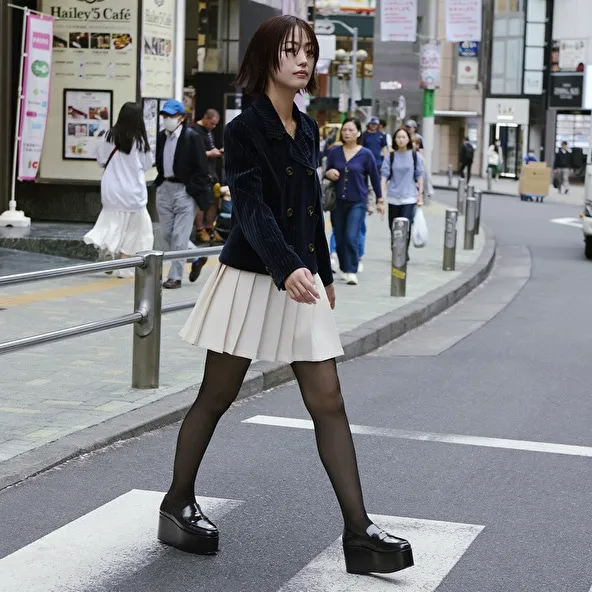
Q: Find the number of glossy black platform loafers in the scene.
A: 2